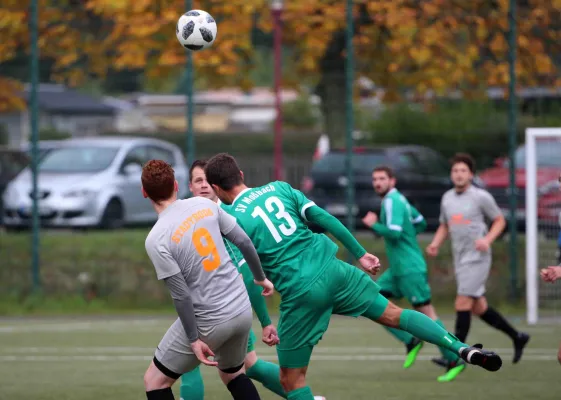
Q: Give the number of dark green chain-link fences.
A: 1